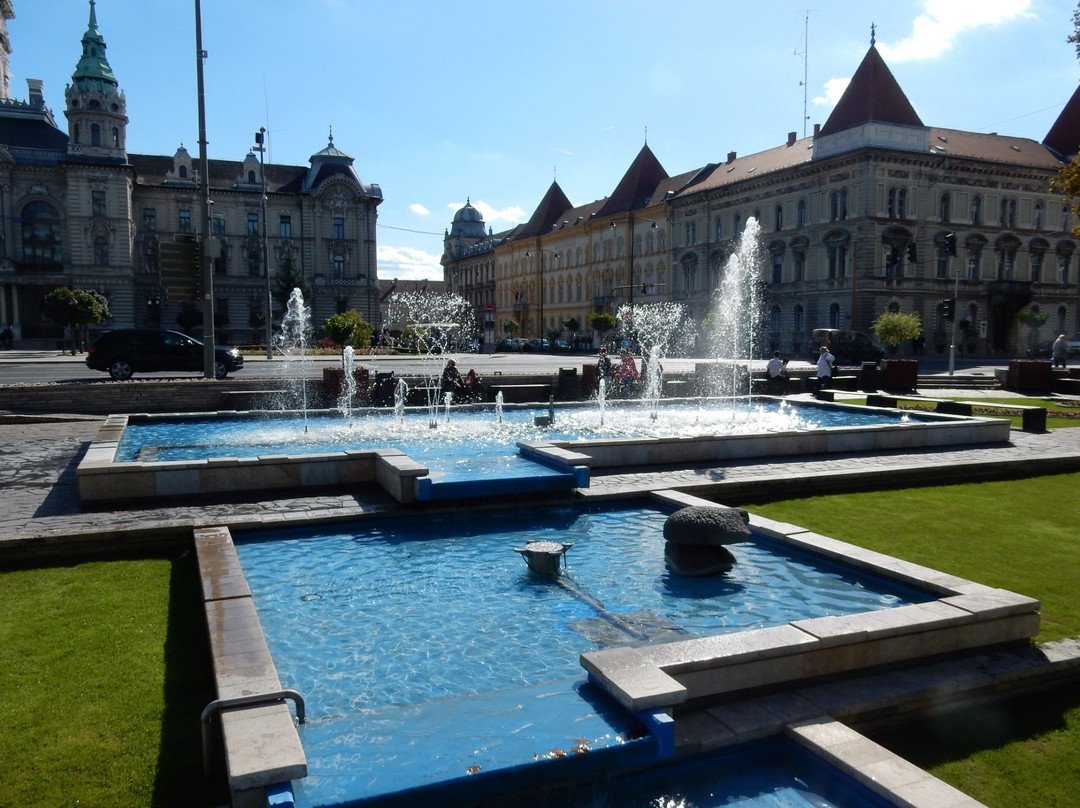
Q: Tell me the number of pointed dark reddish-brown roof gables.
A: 4